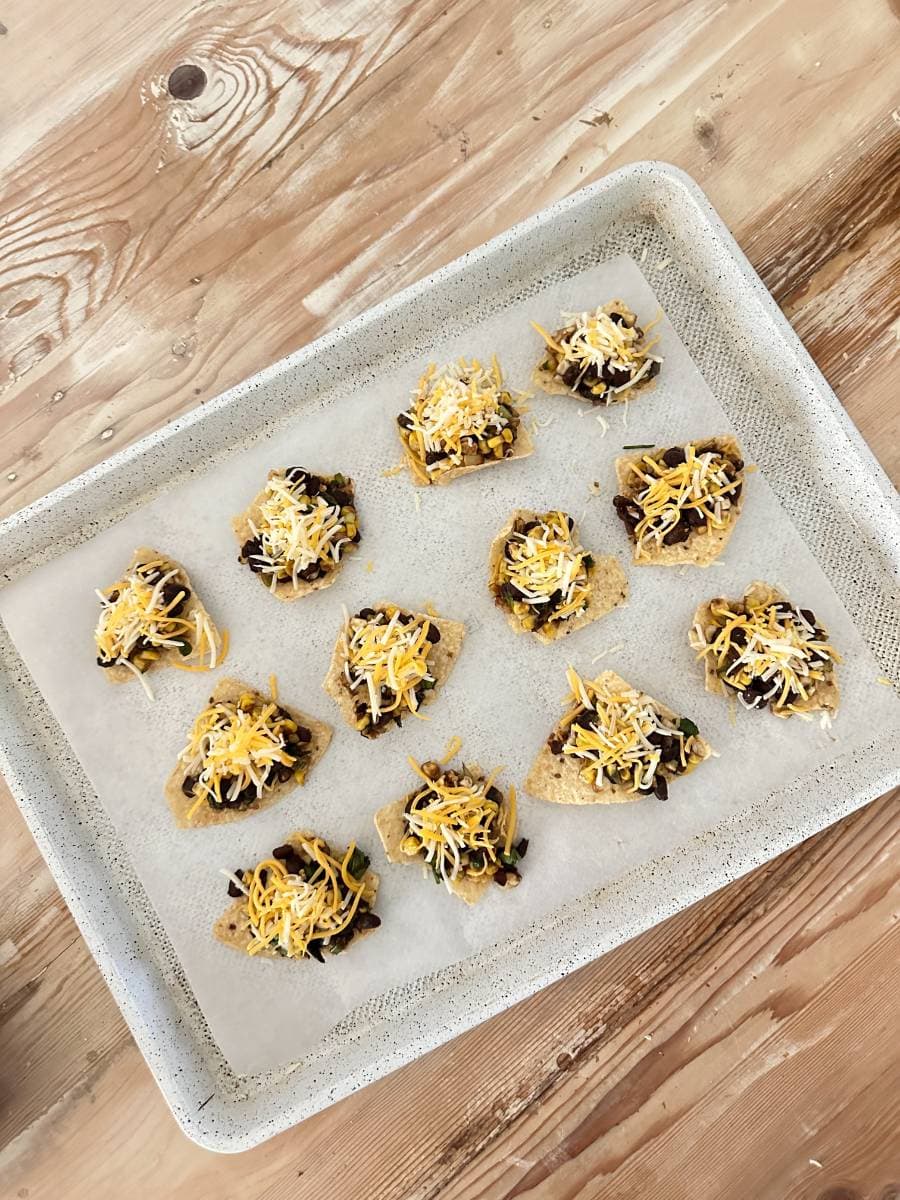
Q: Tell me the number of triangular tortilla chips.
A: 12